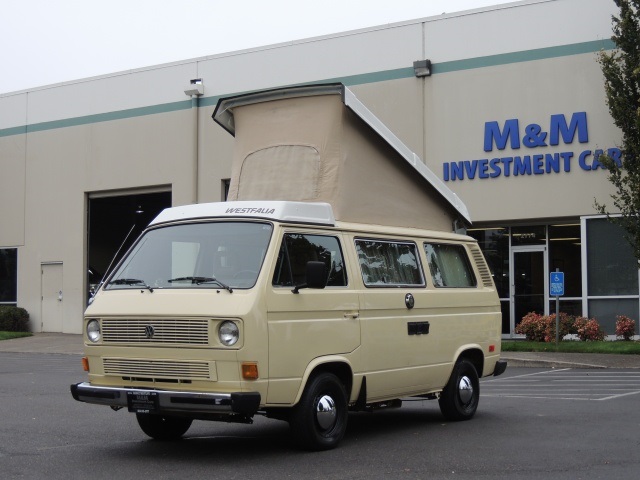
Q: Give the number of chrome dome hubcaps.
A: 2